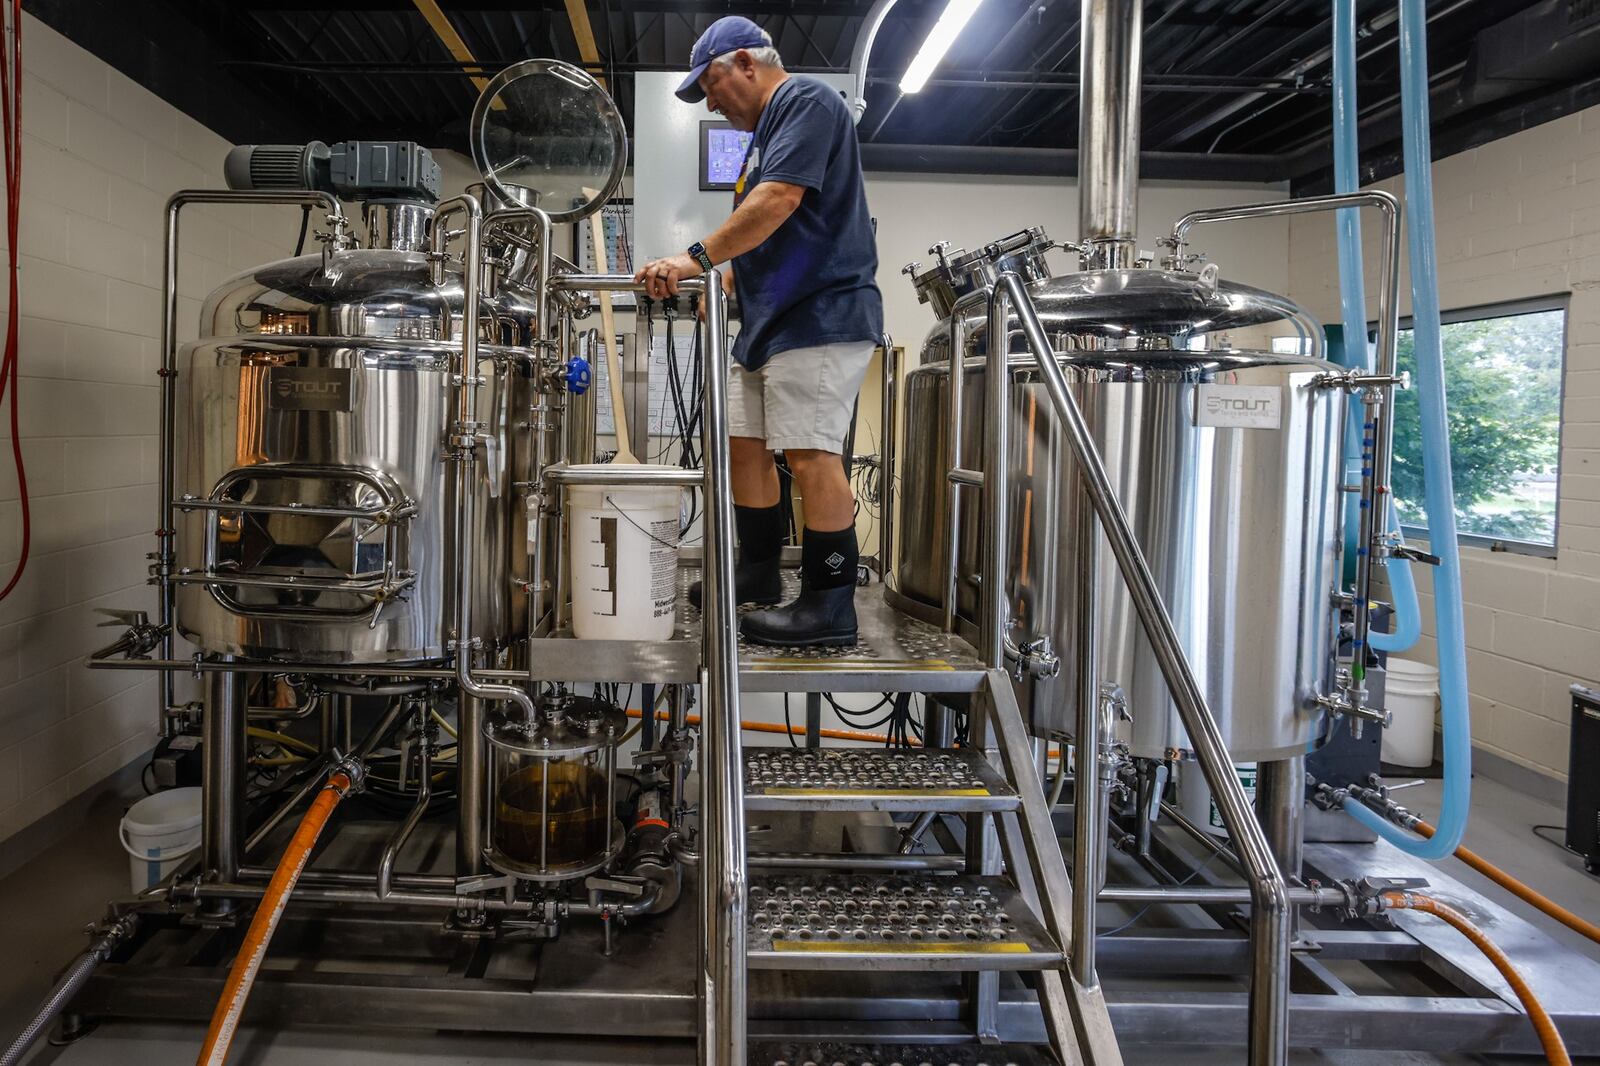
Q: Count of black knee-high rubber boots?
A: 2